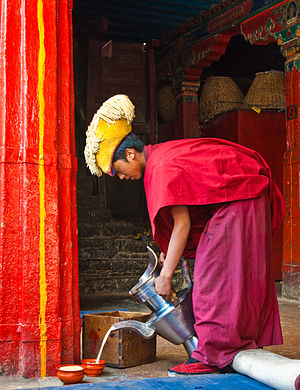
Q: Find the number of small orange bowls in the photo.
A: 2